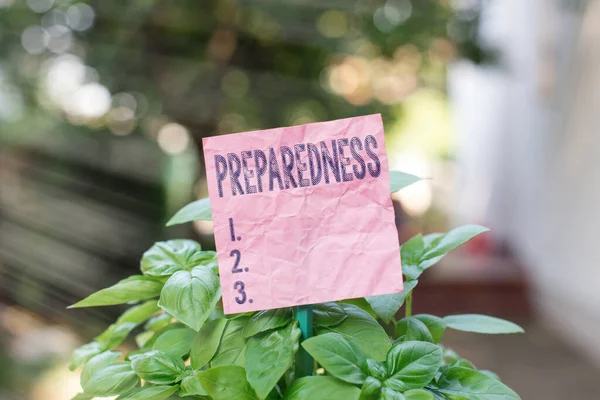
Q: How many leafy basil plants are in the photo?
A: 1